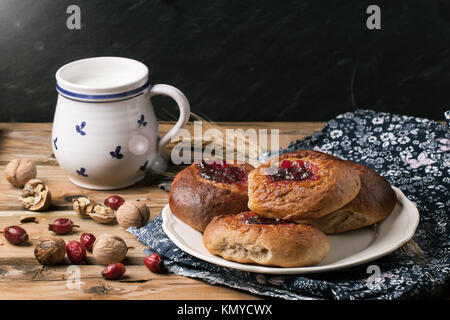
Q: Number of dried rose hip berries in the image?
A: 7